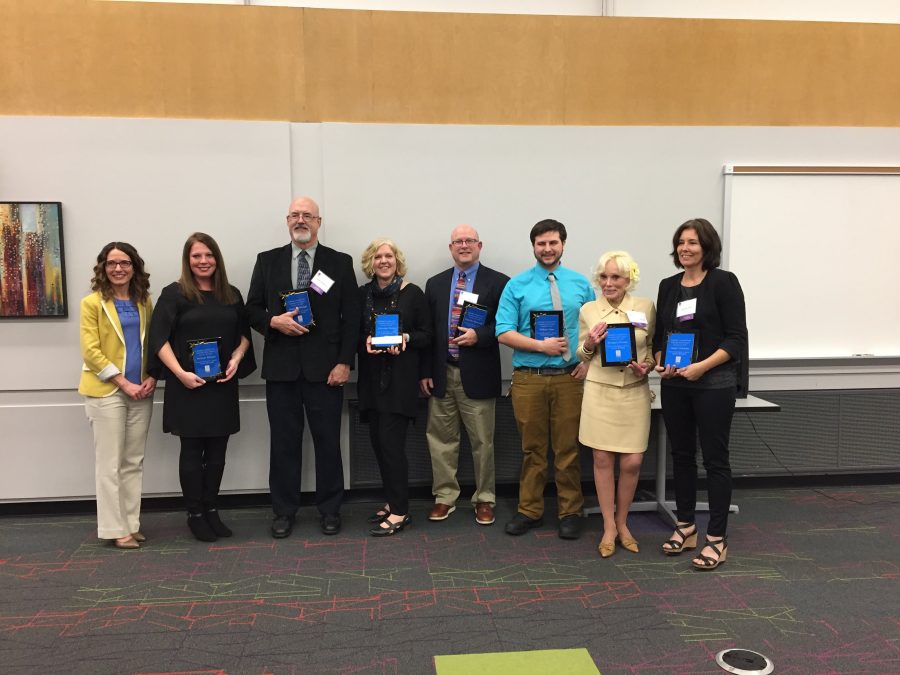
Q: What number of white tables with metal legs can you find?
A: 1